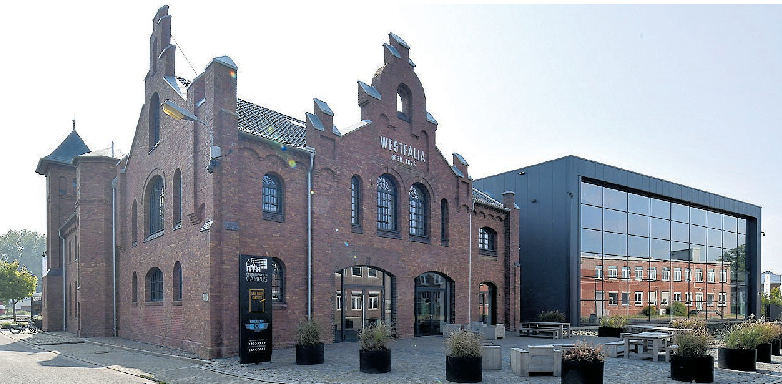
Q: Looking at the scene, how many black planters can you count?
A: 9